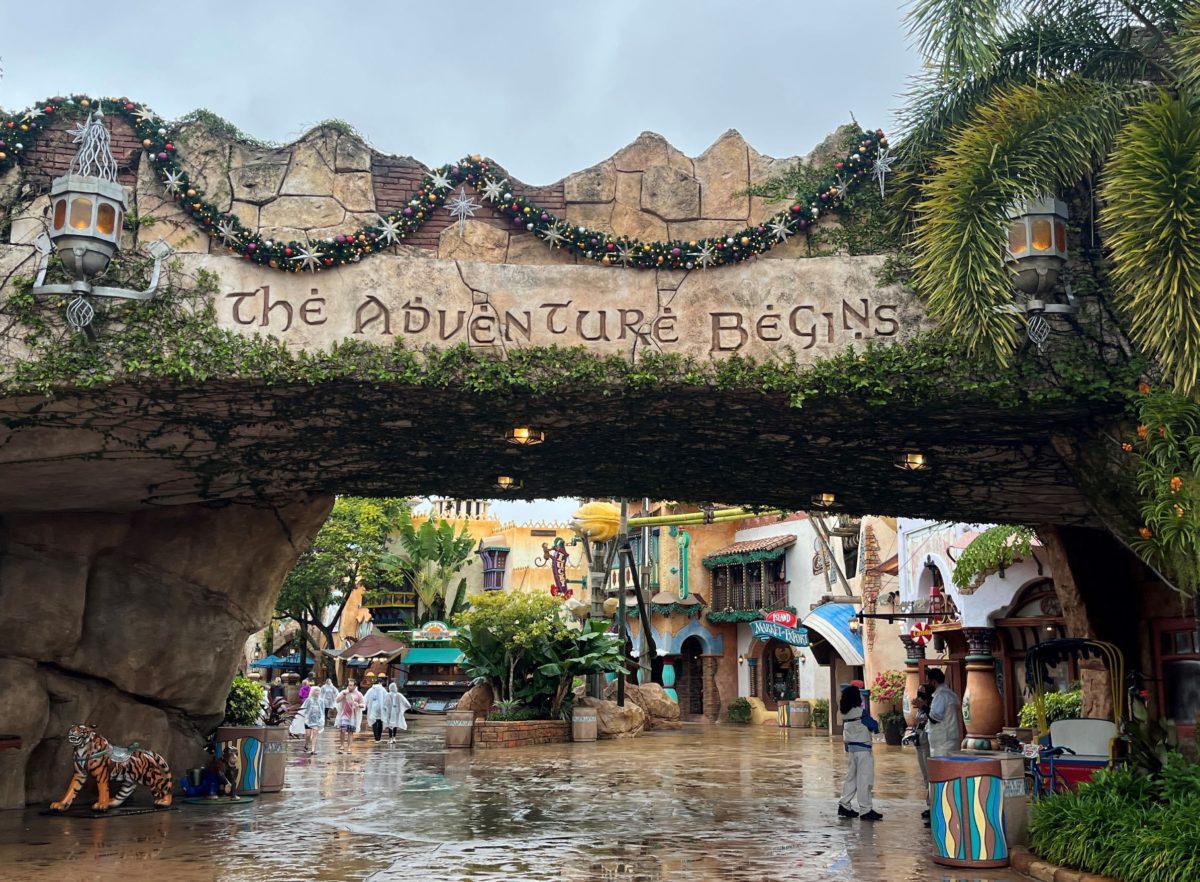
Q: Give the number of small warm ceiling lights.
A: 4